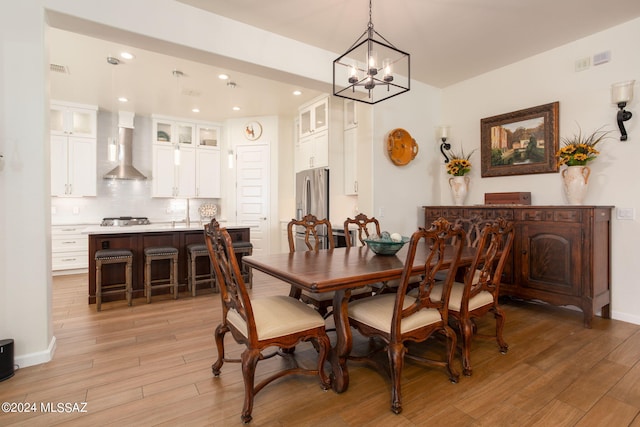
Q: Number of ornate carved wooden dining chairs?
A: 6